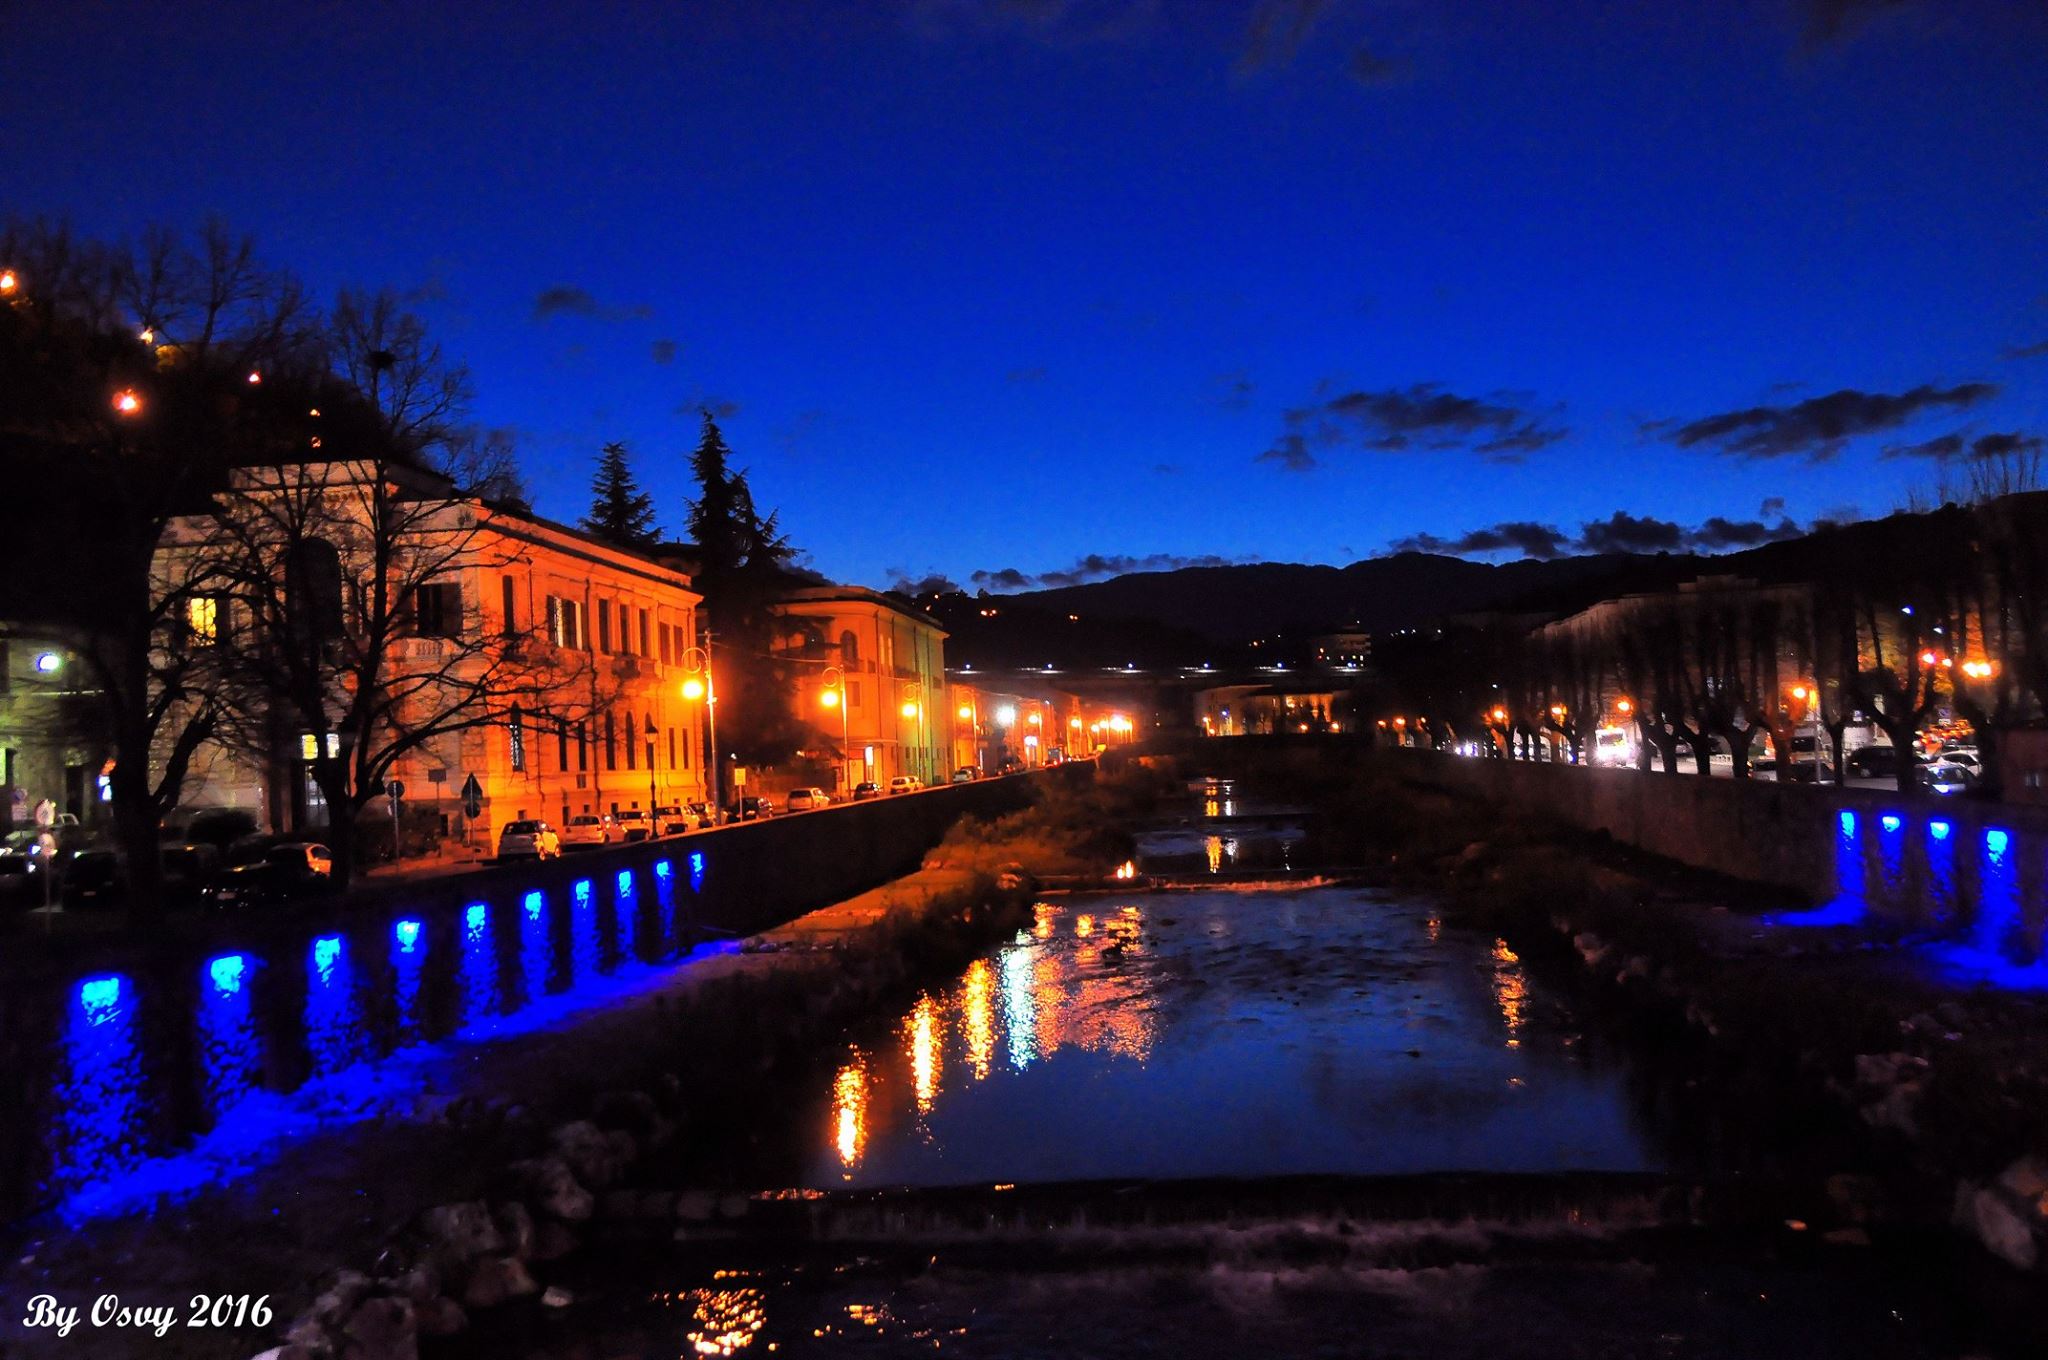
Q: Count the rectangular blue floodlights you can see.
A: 14